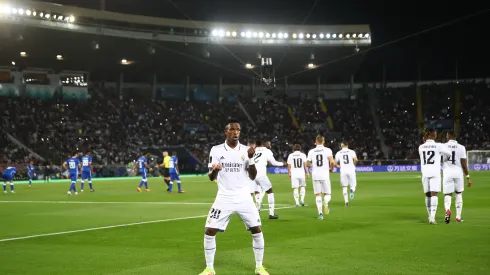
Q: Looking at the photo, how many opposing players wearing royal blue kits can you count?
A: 6